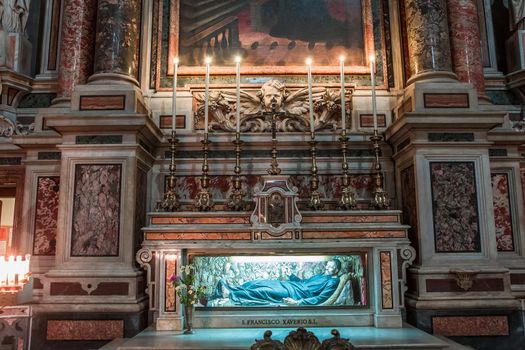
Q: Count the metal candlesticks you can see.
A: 6